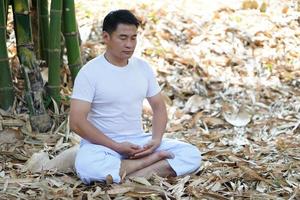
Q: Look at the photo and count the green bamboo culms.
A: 5